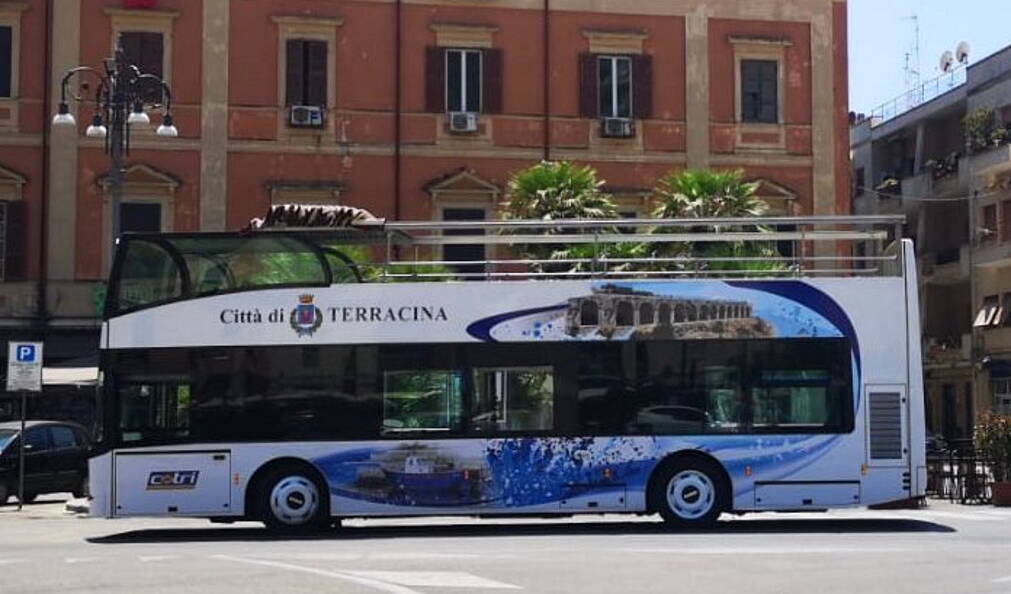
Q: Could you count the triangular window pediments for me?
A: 4